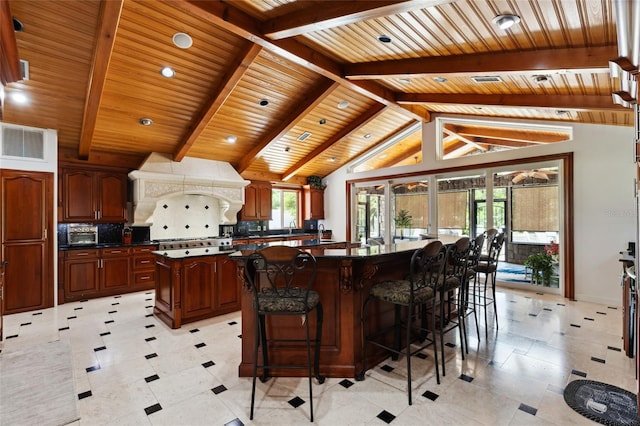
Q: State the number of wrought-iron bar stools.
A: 6